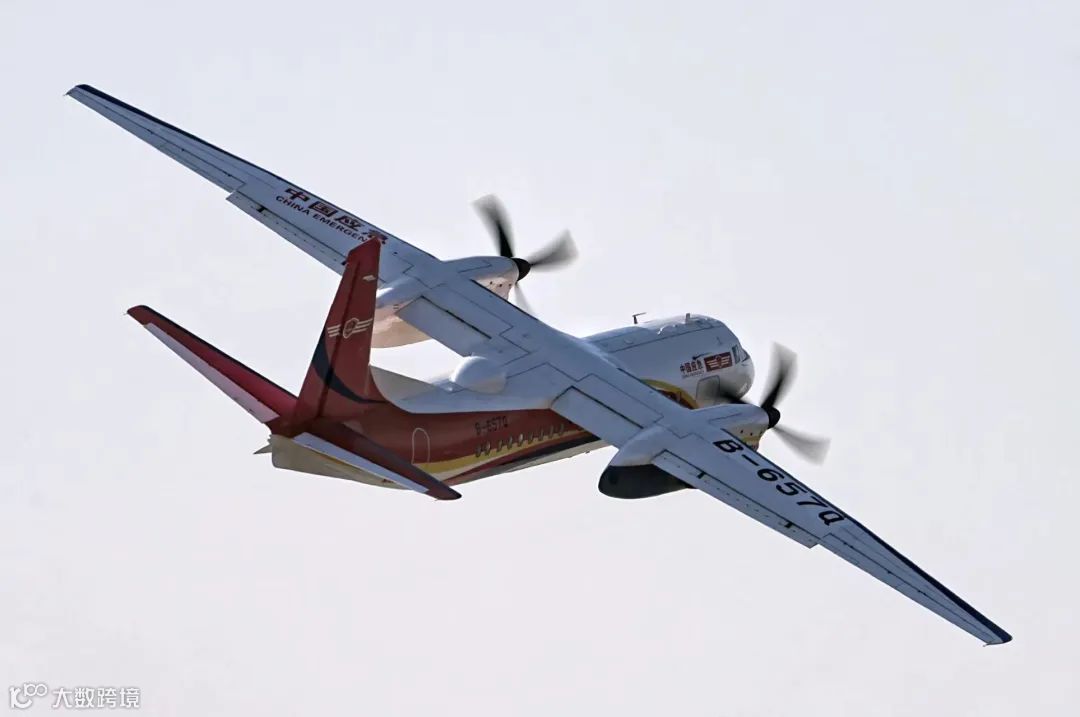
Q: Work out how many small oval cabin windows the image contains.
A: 9